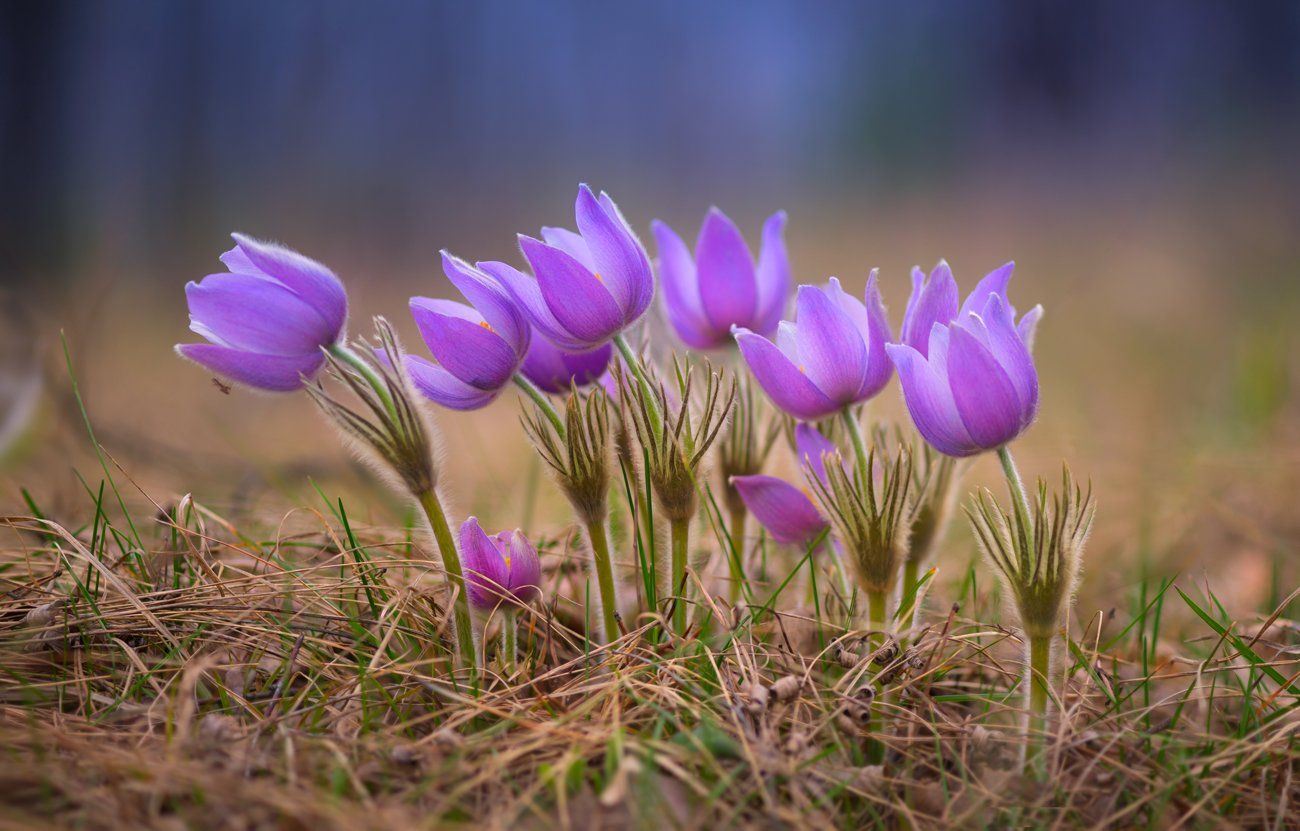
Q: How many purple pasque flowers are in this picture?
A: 10